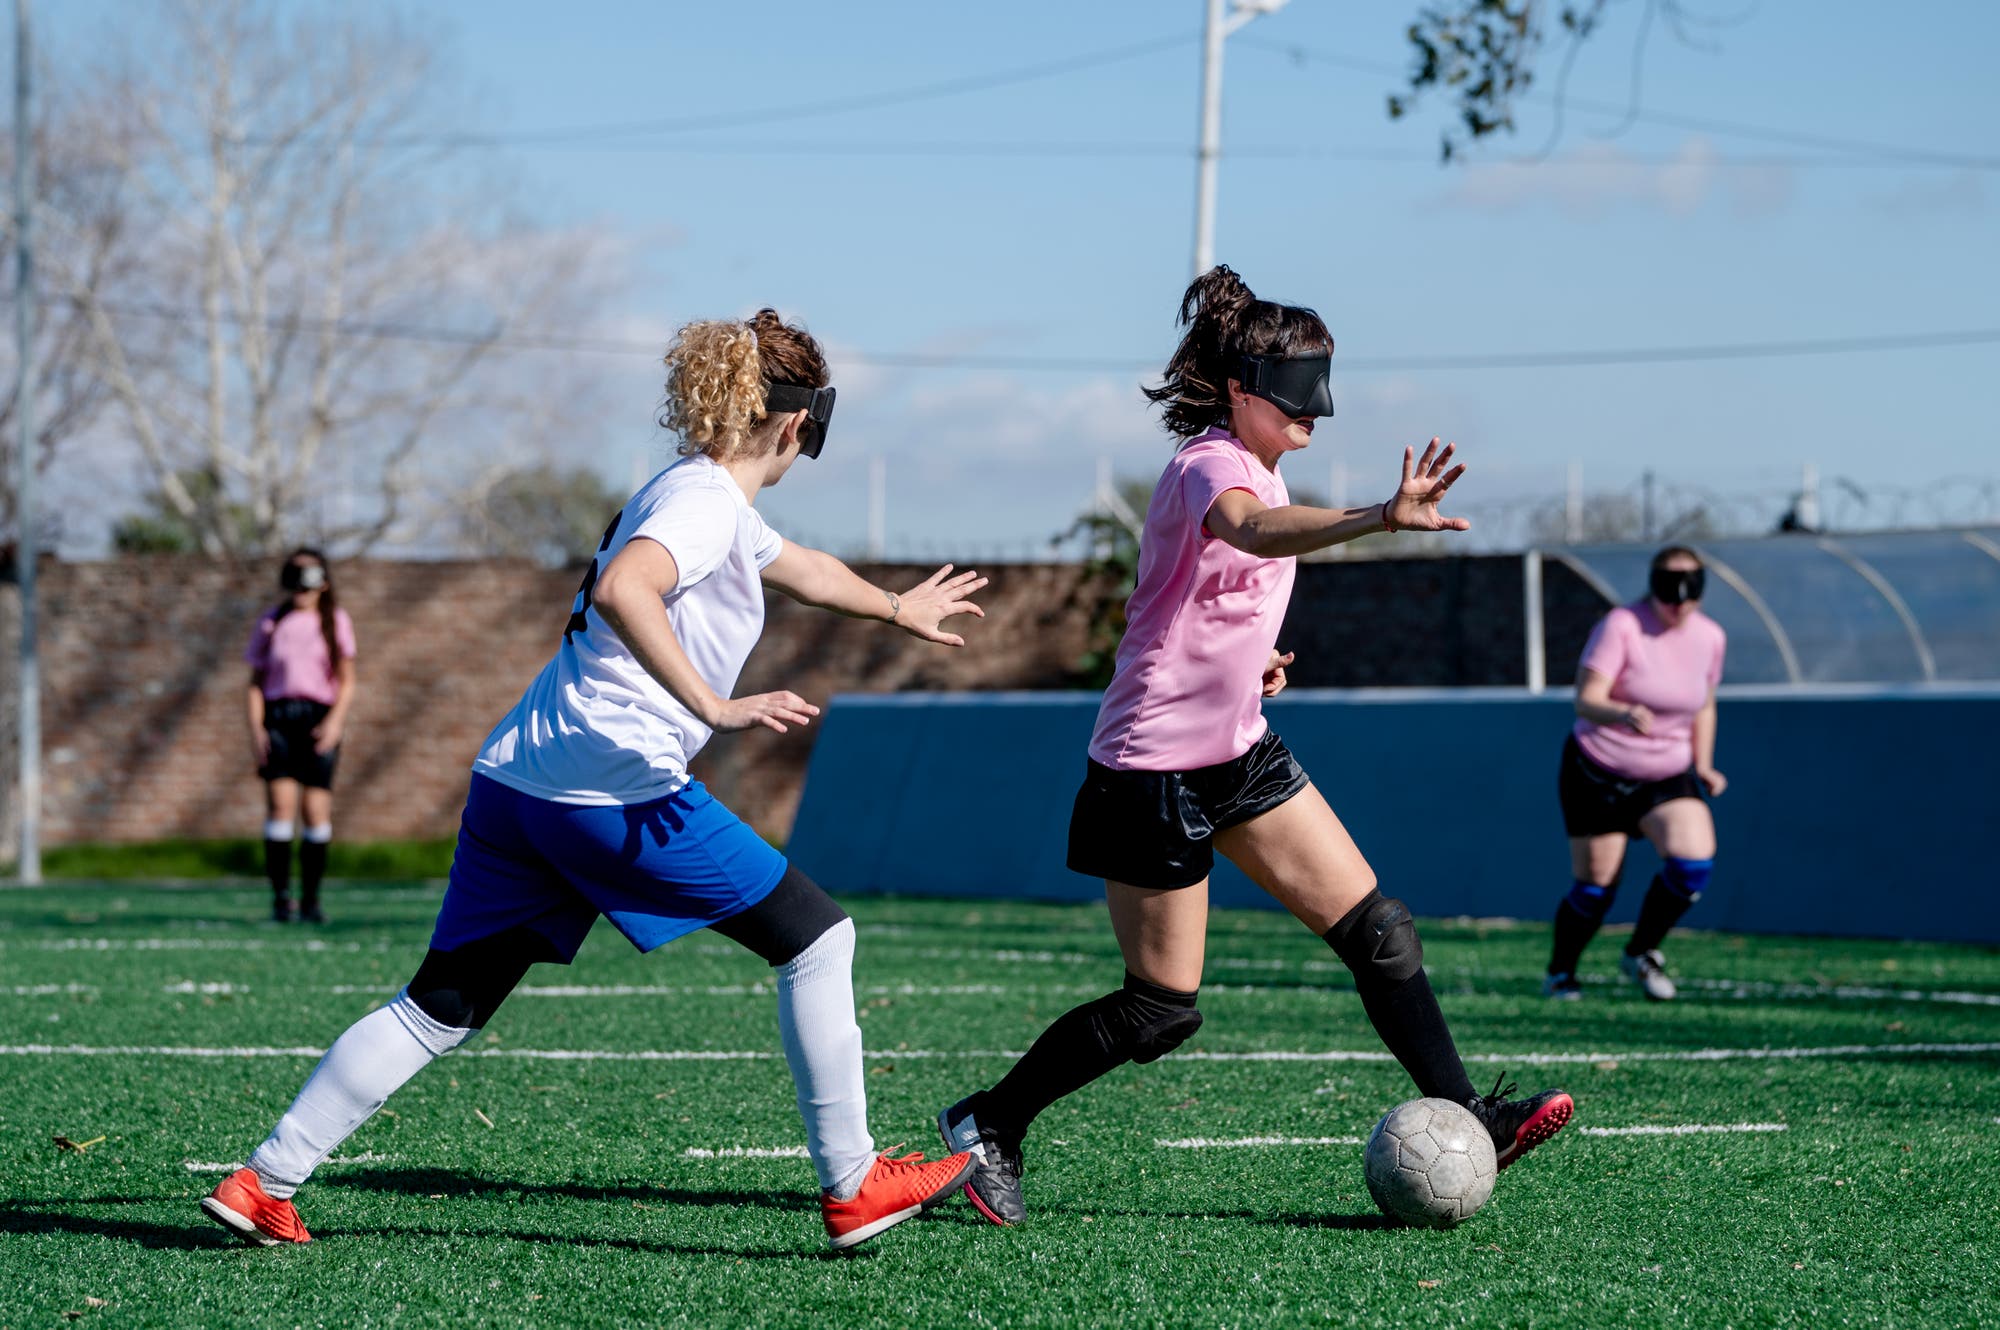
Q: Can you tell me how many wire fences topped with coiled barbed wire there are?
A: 1